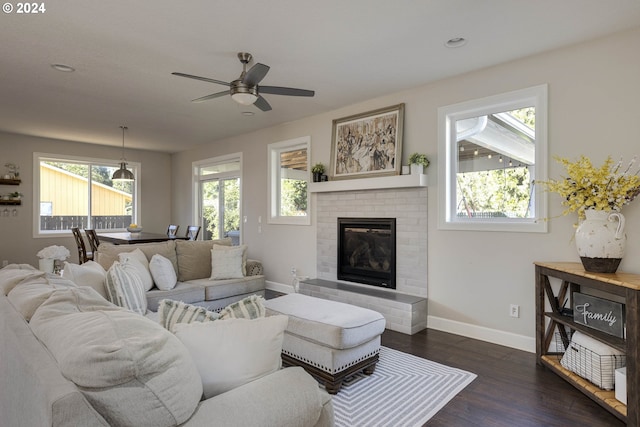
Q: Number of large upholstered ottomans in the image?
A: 1